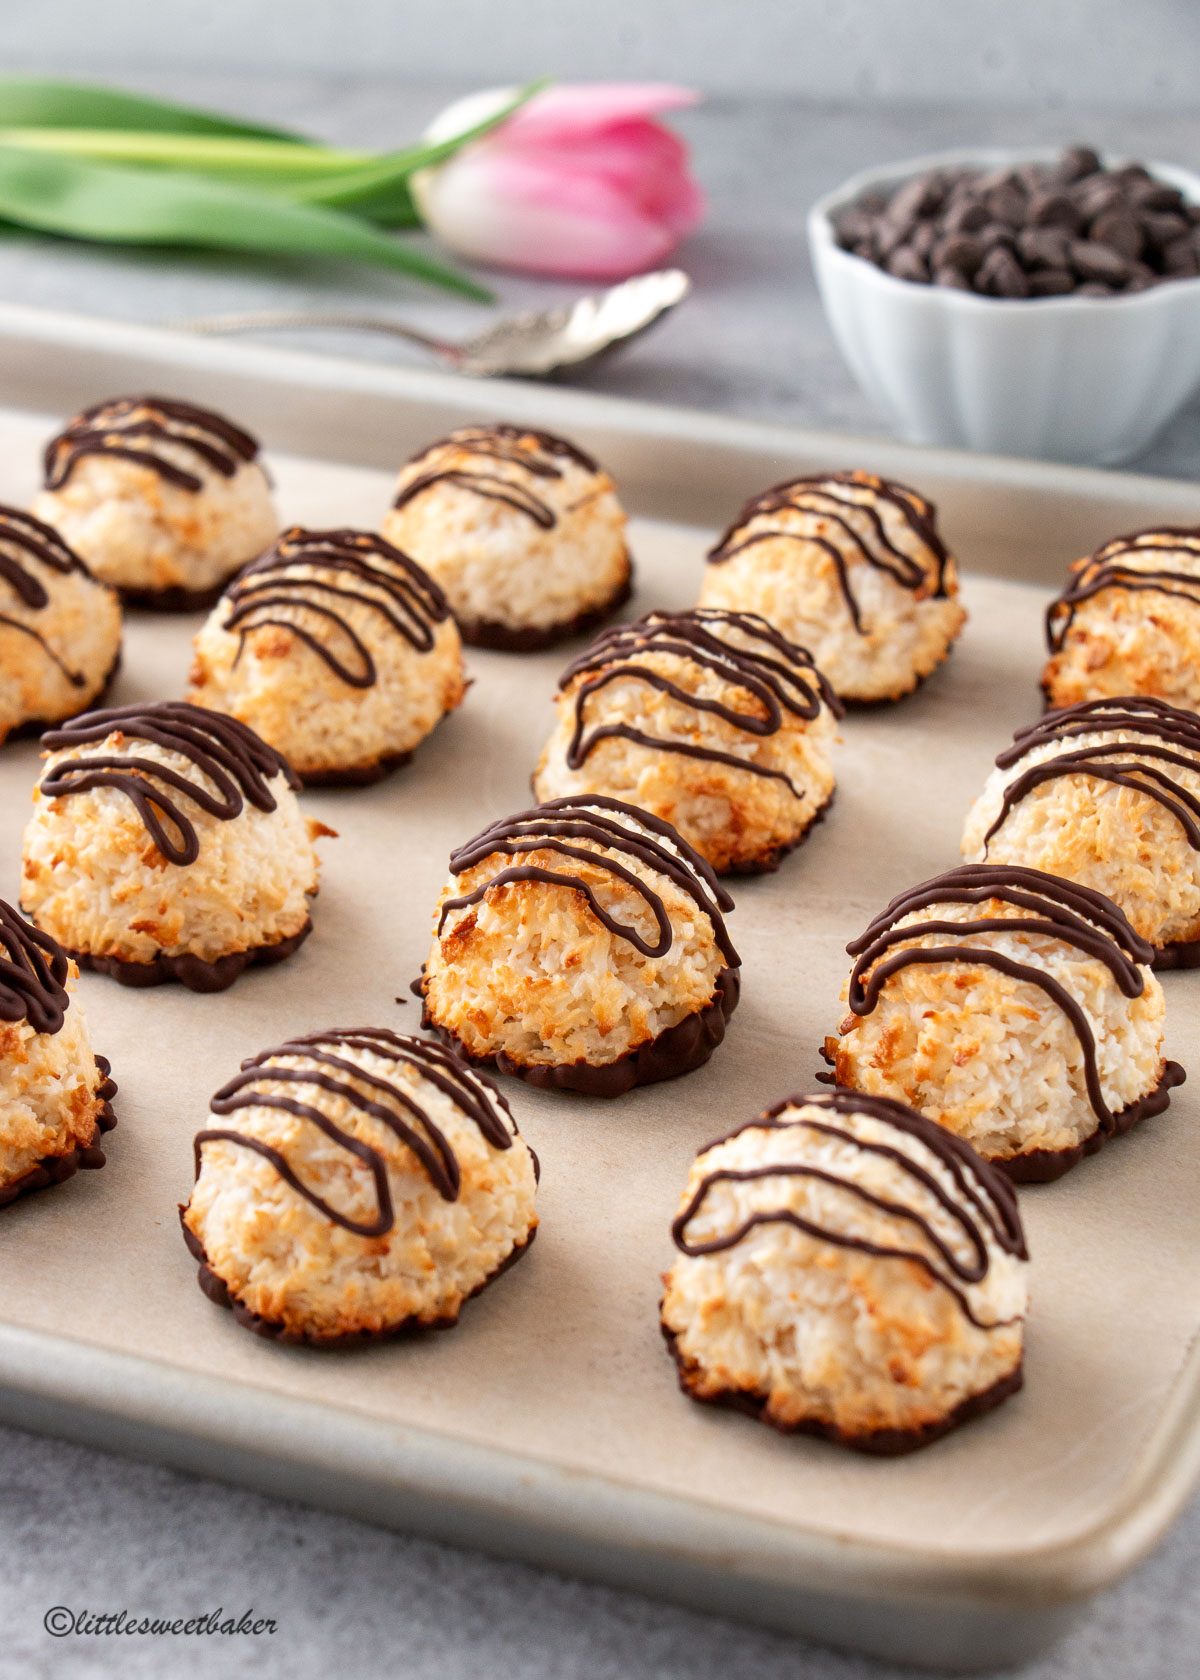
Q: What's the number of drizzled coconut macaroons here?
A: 14